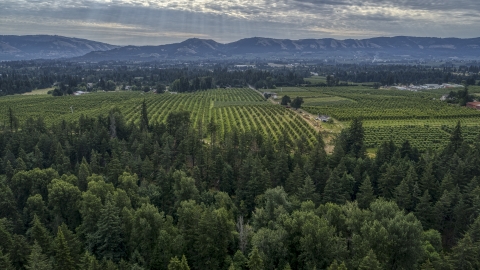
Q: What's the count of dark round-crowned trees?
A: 2